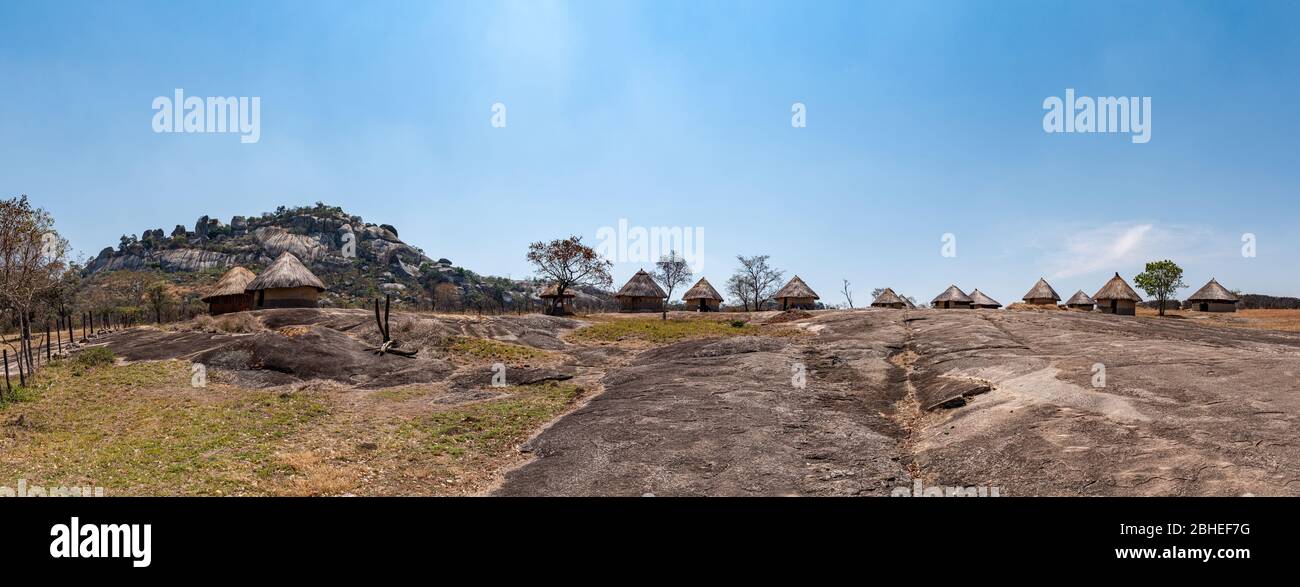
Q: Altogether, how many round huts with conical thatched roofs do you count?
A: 14